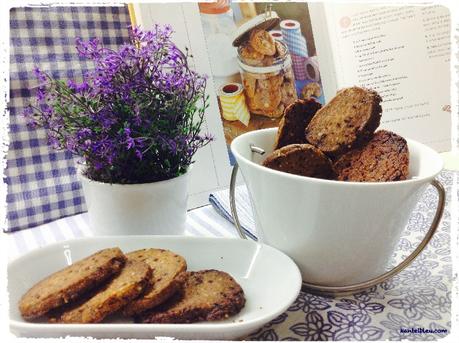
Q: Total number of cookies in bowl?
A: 4